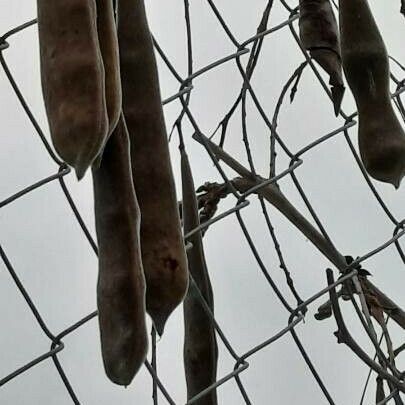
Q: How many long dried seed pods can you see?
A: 7